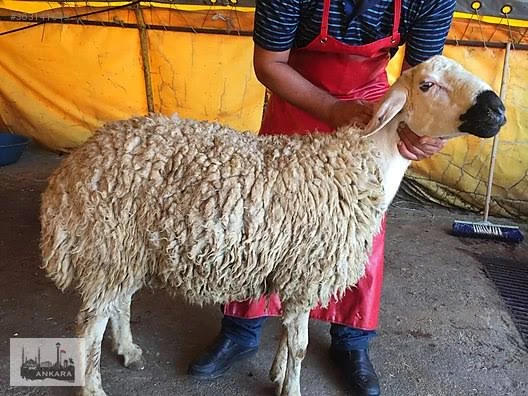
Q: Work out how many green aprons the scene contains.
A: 0